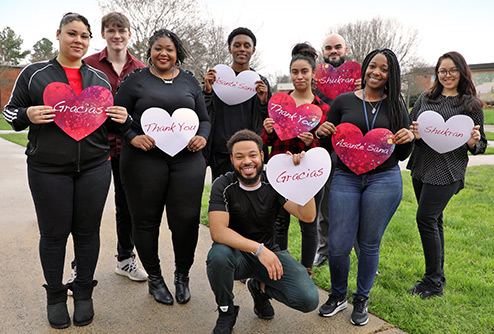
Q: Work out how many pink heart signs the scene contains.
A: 4